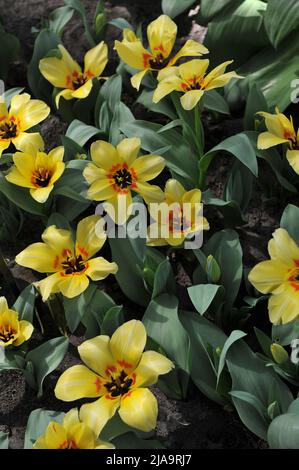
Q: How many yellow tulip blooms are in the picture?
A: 13